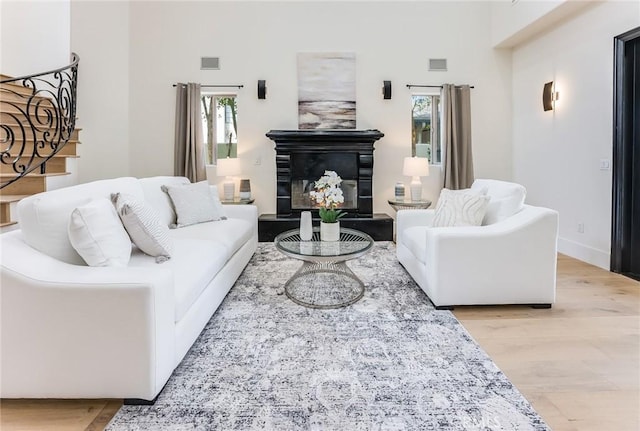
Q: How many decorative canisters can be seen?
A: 2